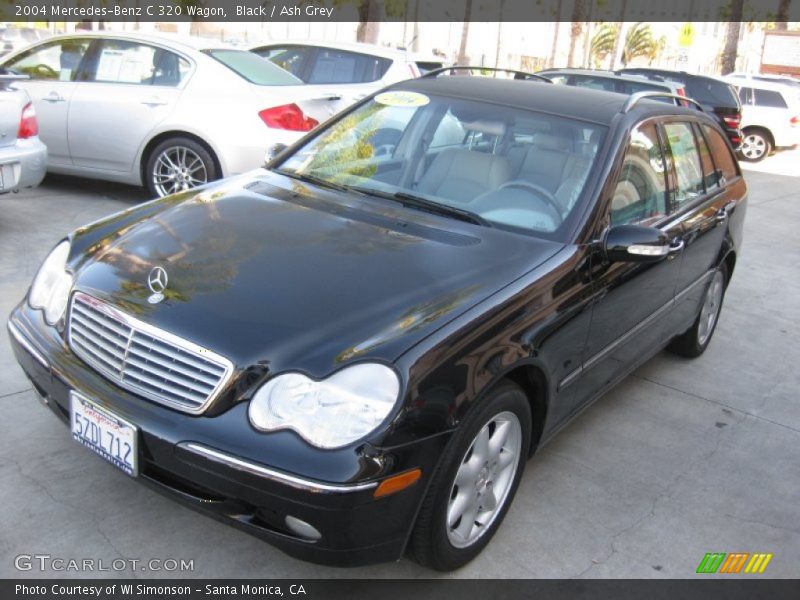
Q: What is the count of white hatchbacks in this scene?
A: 1